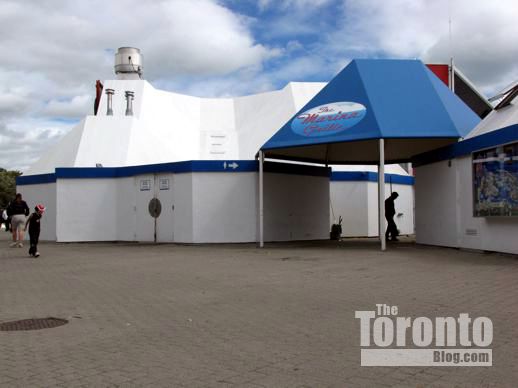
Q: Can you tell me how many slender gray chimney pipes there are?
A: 2